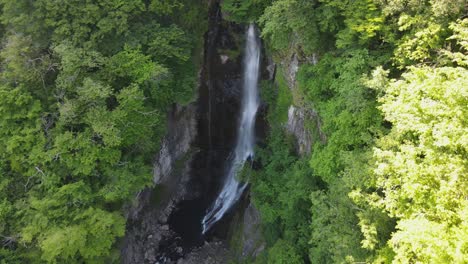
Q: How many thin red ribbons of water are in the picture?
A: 0